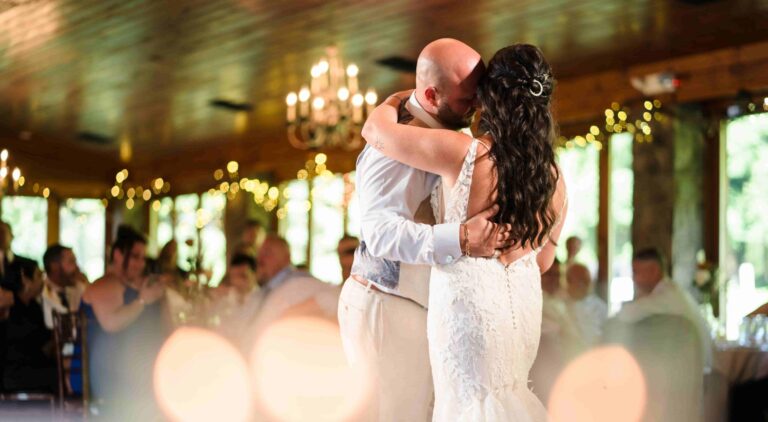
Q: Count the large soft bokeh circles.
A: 3